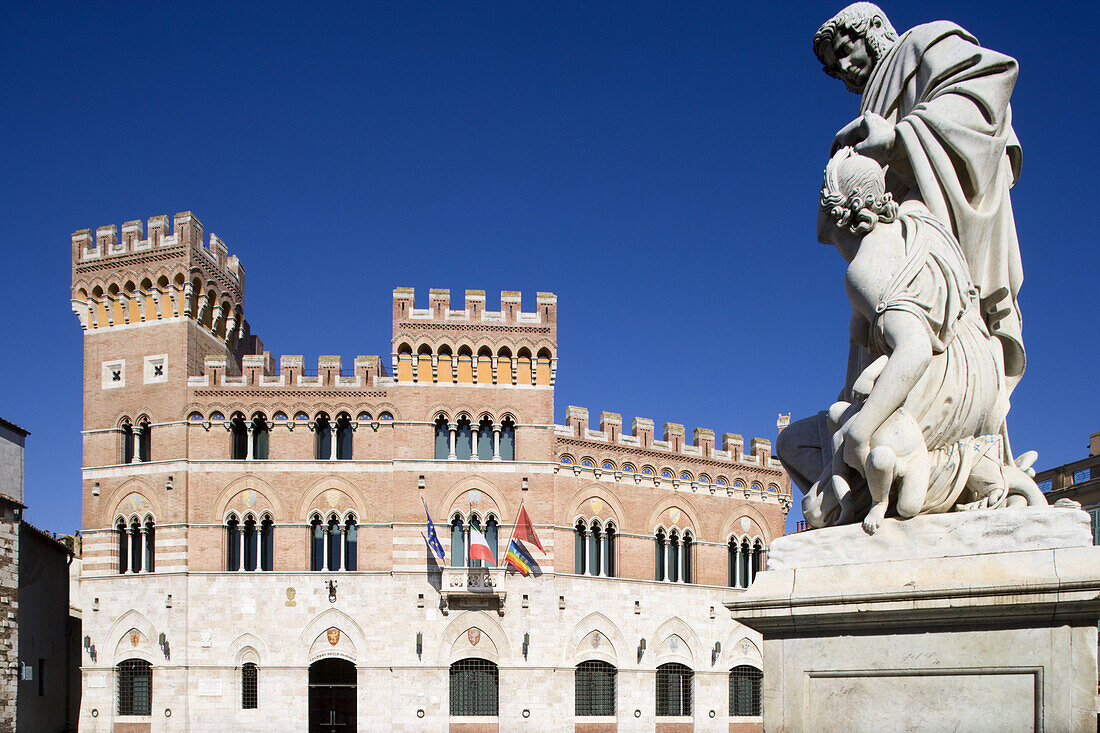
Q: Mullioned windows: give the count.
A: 11